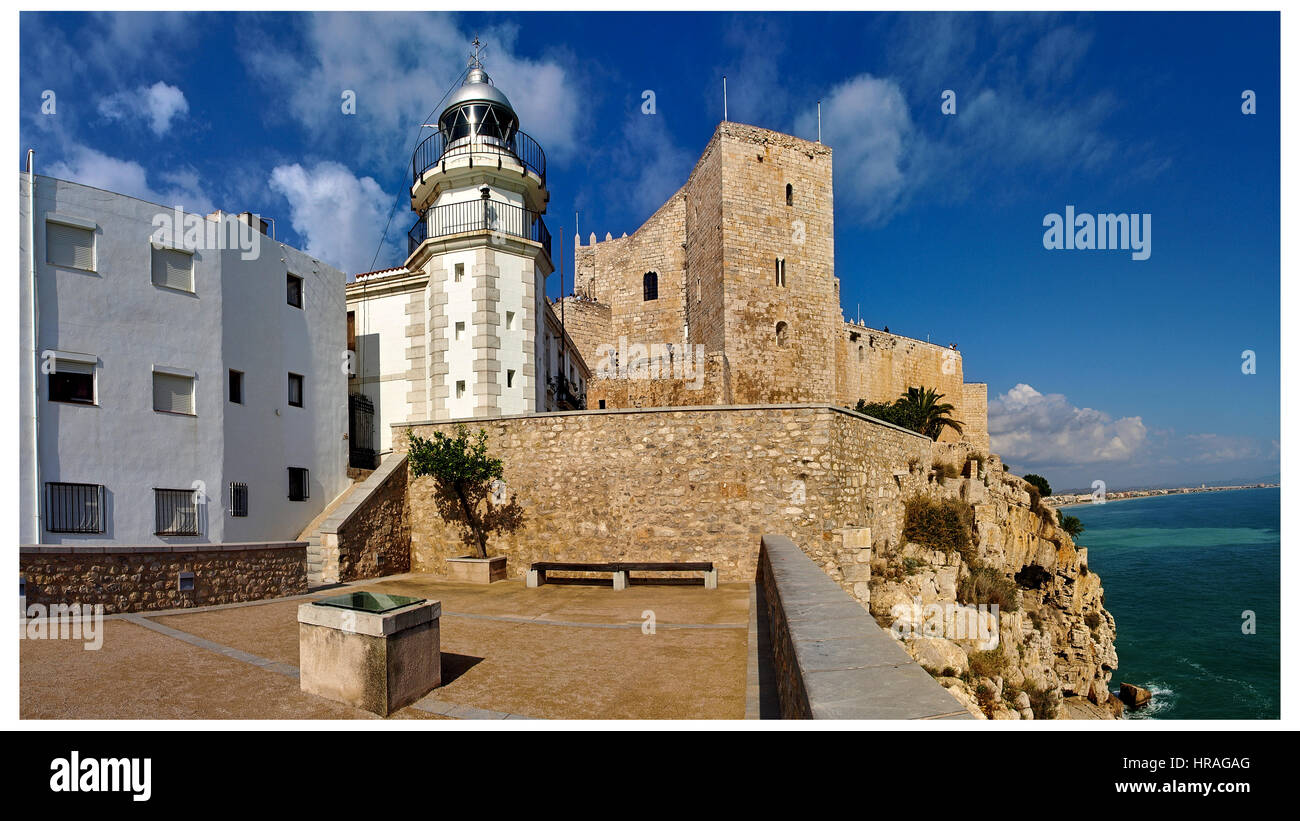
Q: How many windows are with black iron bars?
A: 4